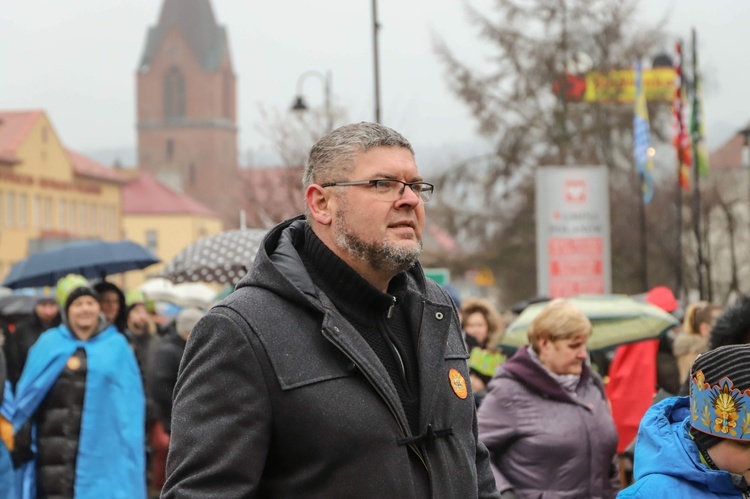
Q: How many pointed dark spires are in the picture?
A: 1